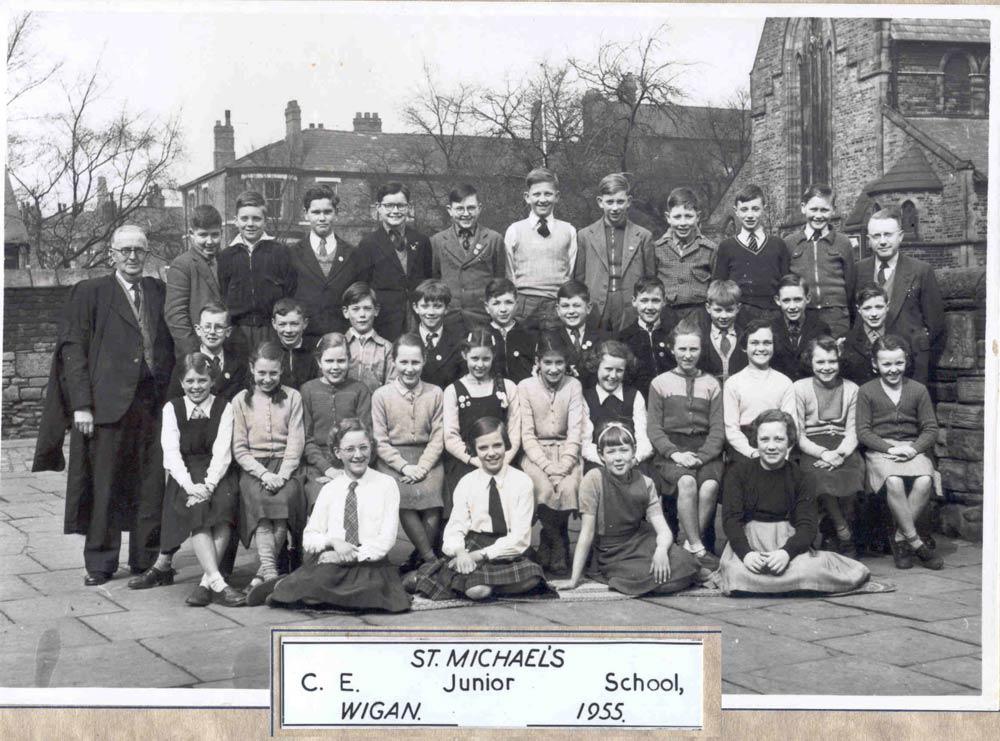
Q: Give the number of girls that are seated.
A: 15